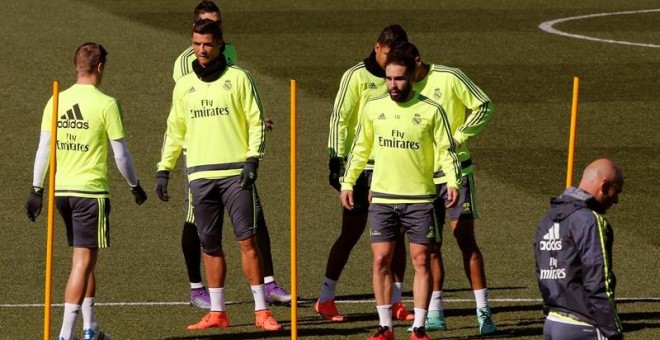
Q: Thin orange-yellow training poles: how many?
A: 3